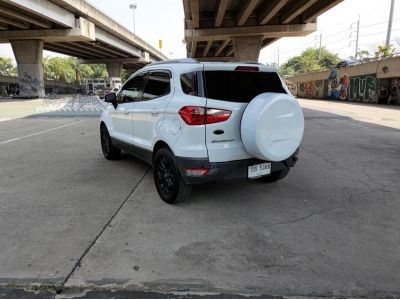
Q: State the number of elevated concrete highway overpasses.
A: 2